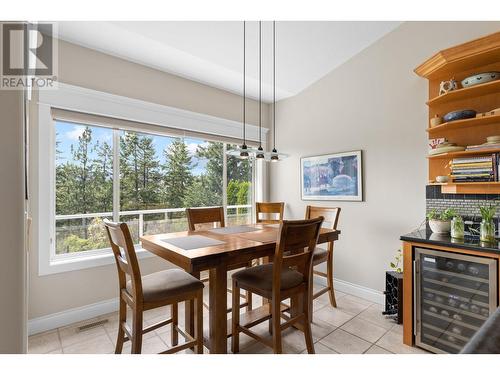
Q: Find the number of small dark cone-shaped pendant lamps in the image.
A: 3